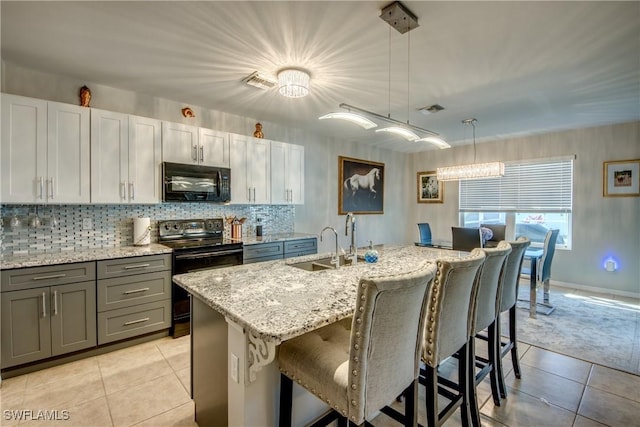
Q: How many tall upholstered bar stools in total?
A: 4